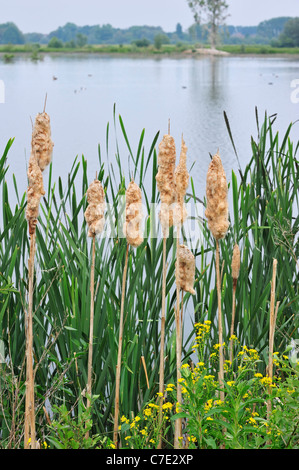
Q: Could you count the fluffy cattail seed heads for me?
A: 9